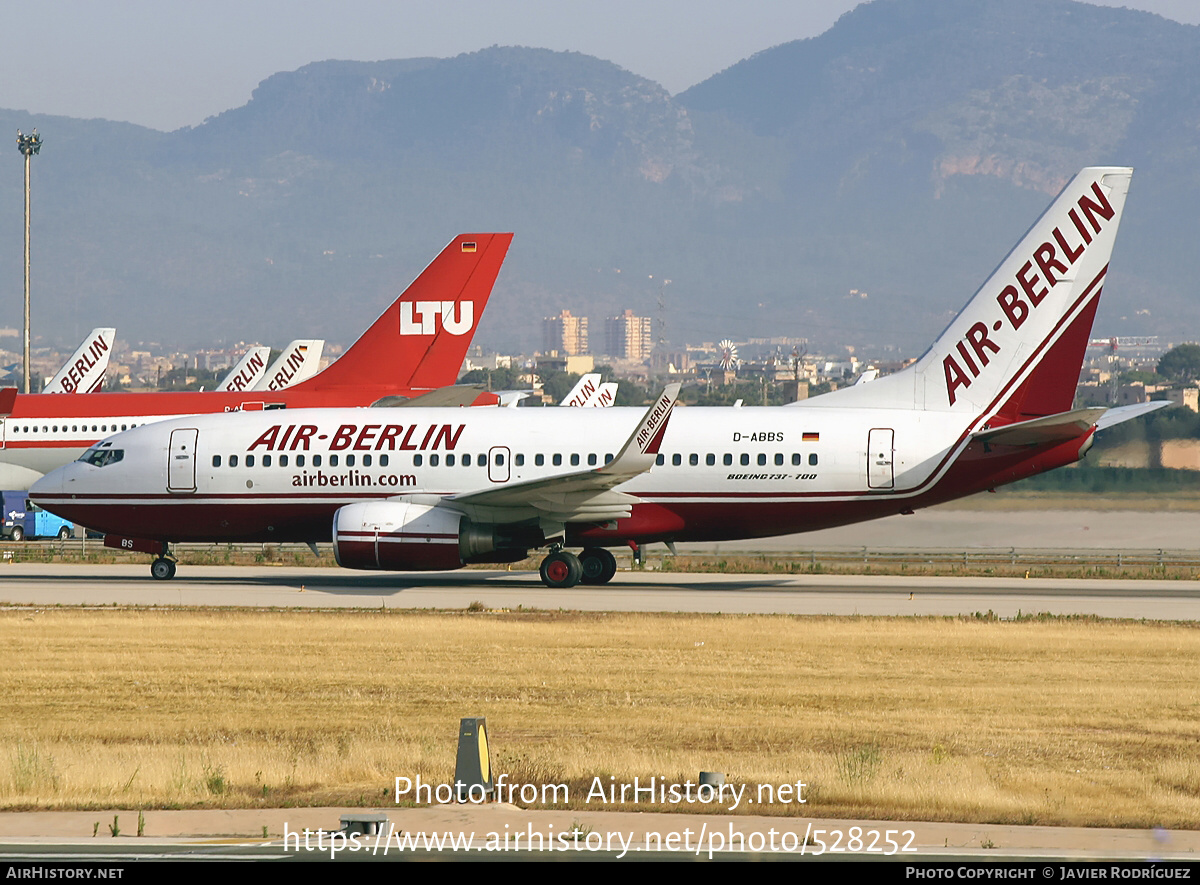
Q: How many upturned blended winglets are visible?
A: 1